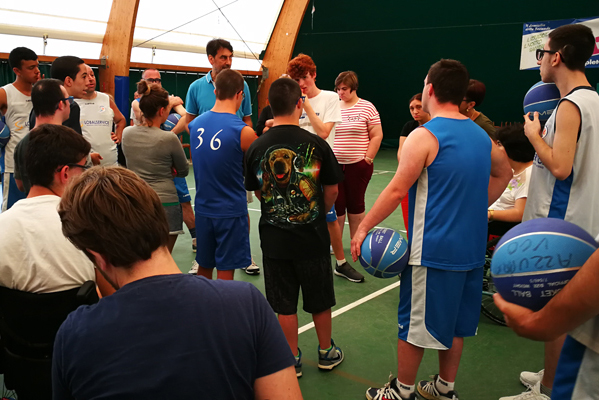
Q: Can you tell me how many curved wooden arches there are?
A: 2